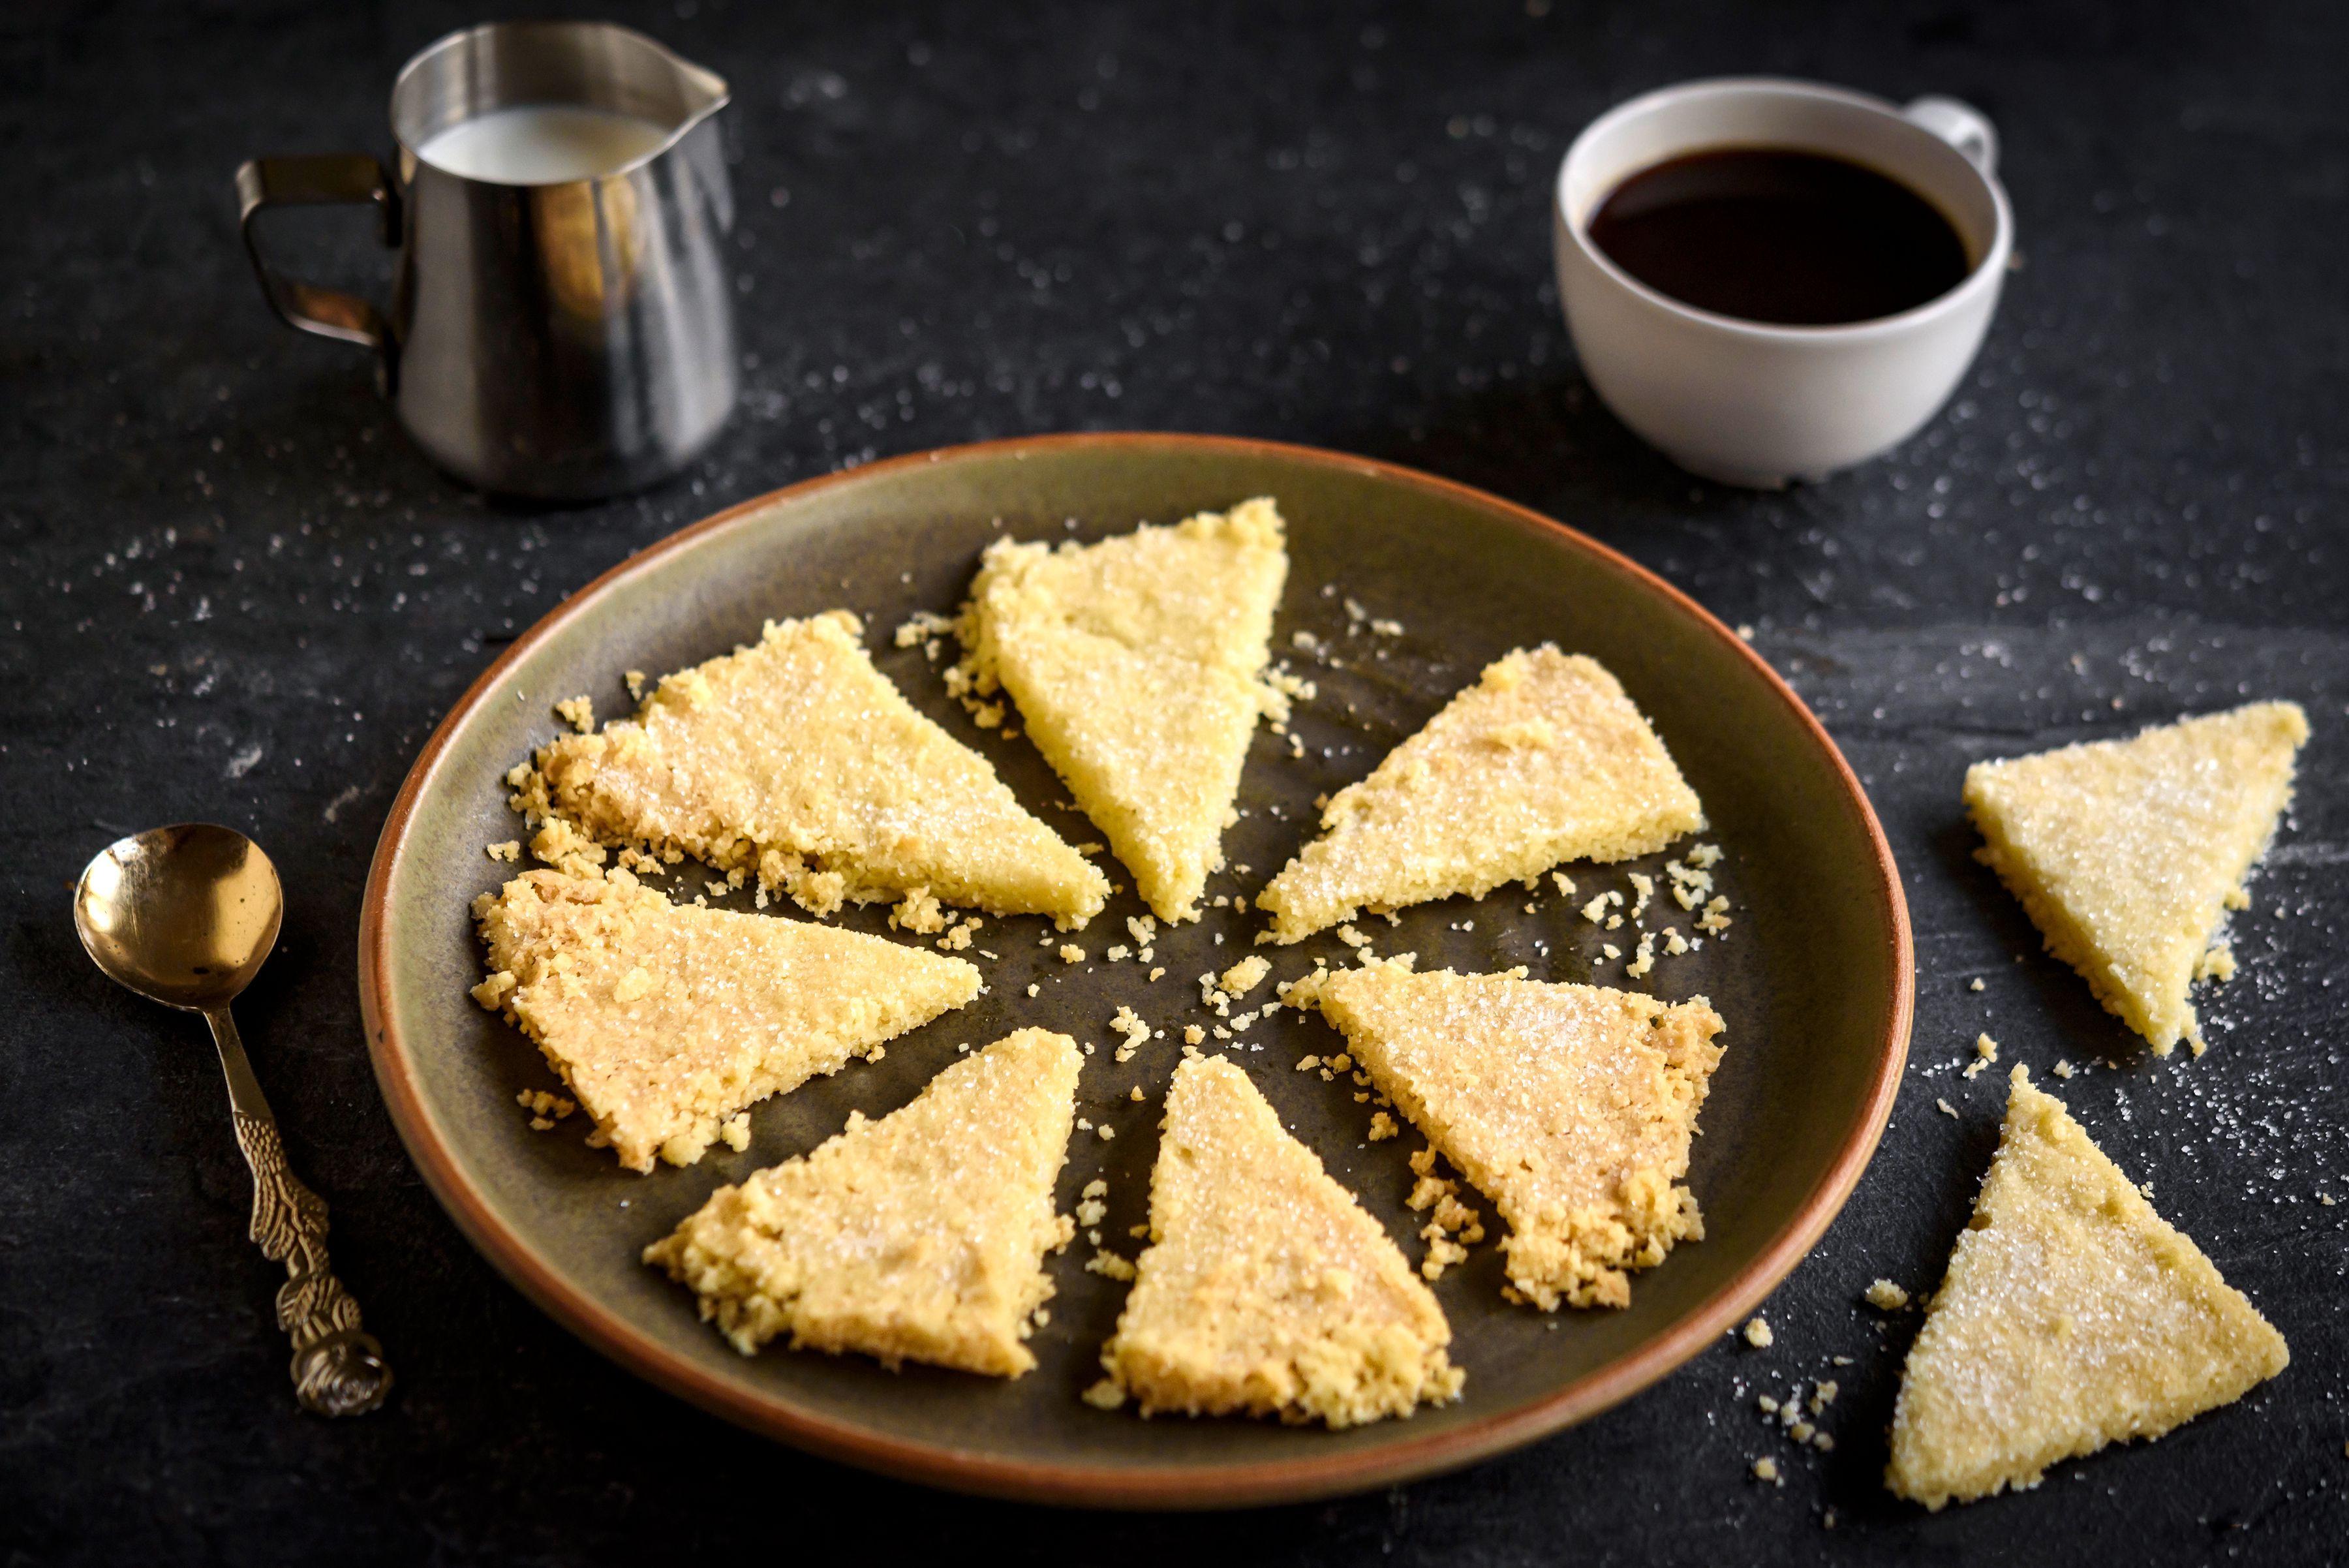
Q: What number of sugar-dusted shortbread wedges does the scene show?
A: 9